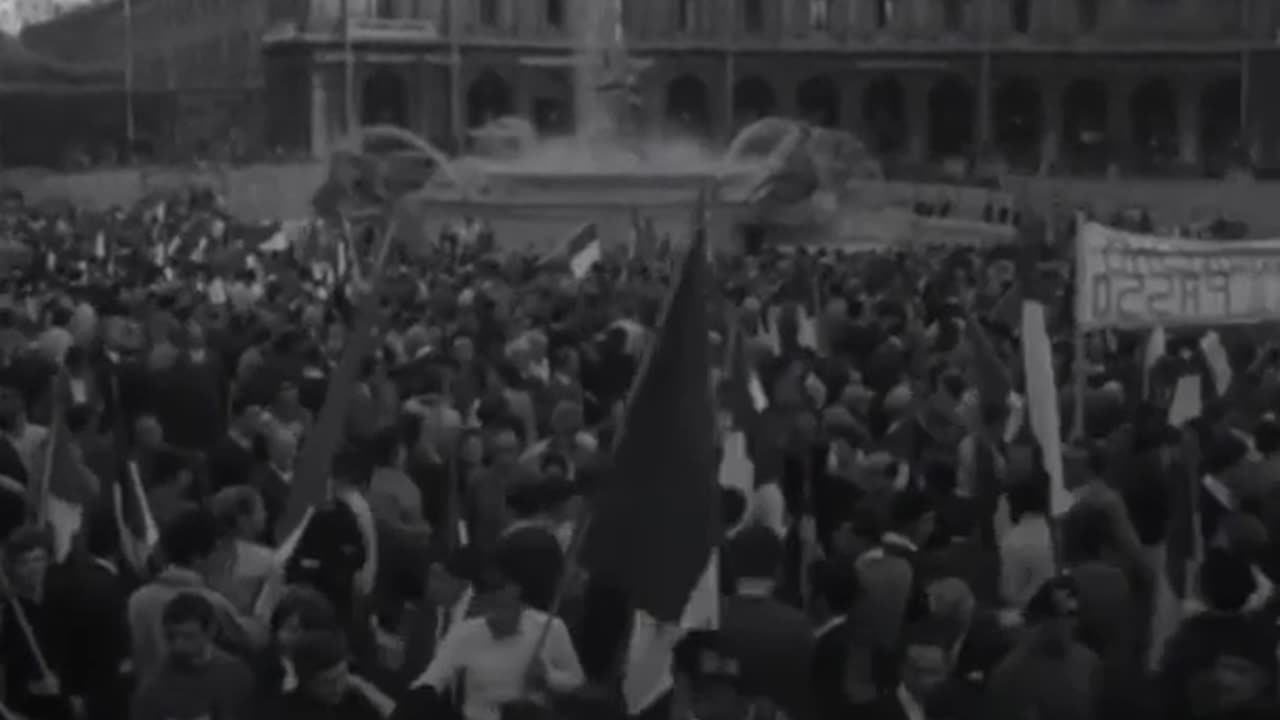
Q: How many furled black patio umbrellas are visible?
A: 0